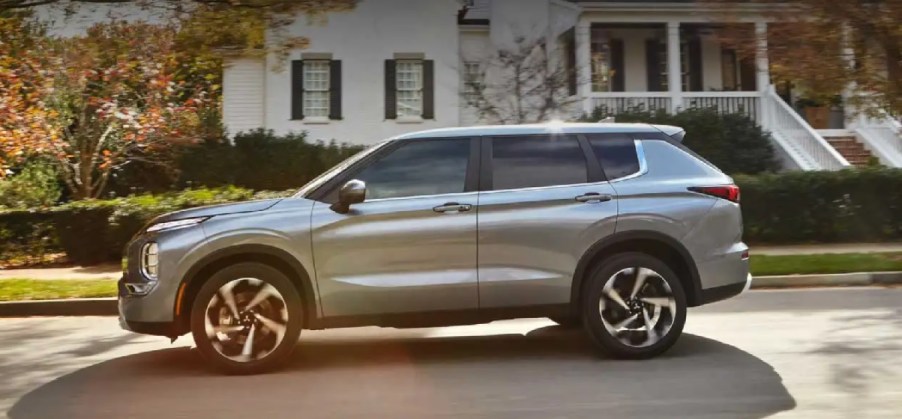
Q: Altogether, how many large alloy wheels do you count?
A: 2